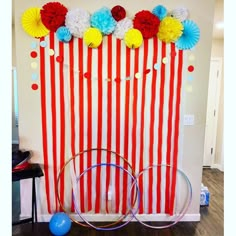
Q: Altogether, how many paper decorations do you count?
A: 14